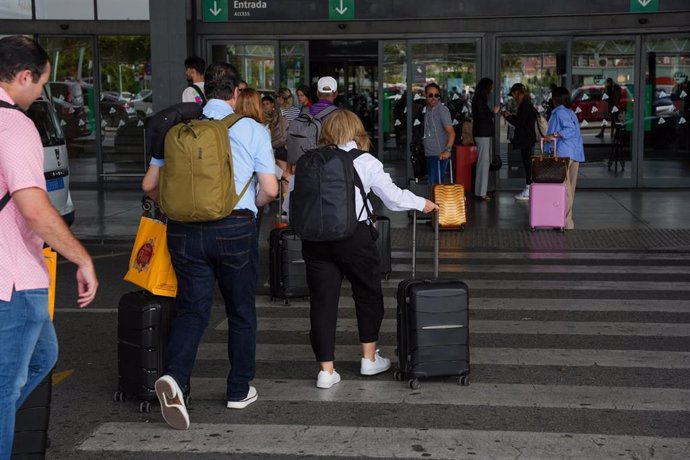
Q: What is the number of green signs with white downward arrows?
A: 3